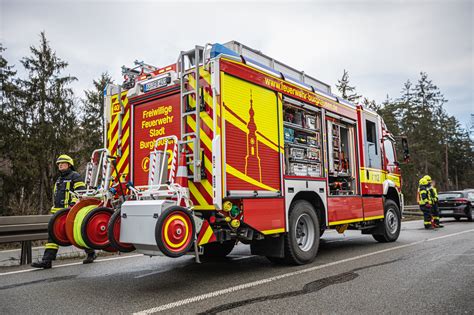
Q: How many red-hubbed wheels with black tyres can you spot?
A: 4